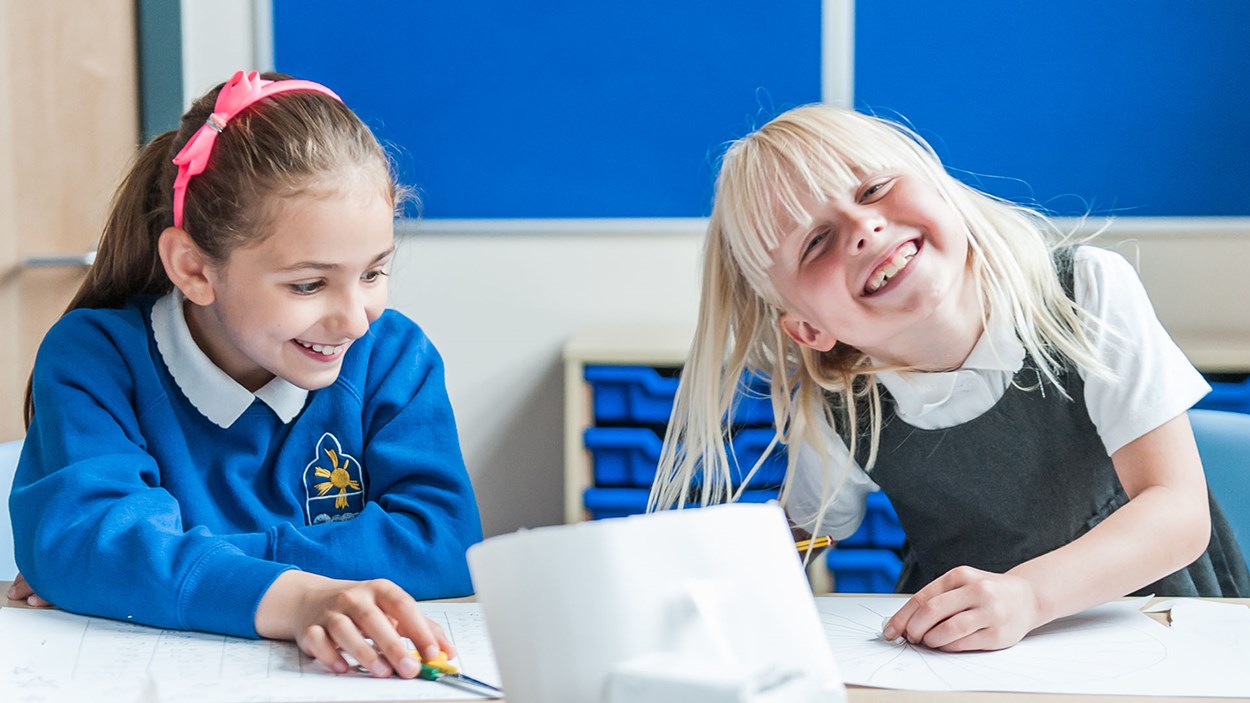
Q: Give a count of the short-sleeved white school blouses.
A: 1